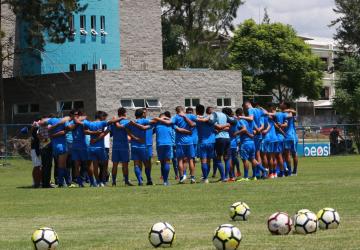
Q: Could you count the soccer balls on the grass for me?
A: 7